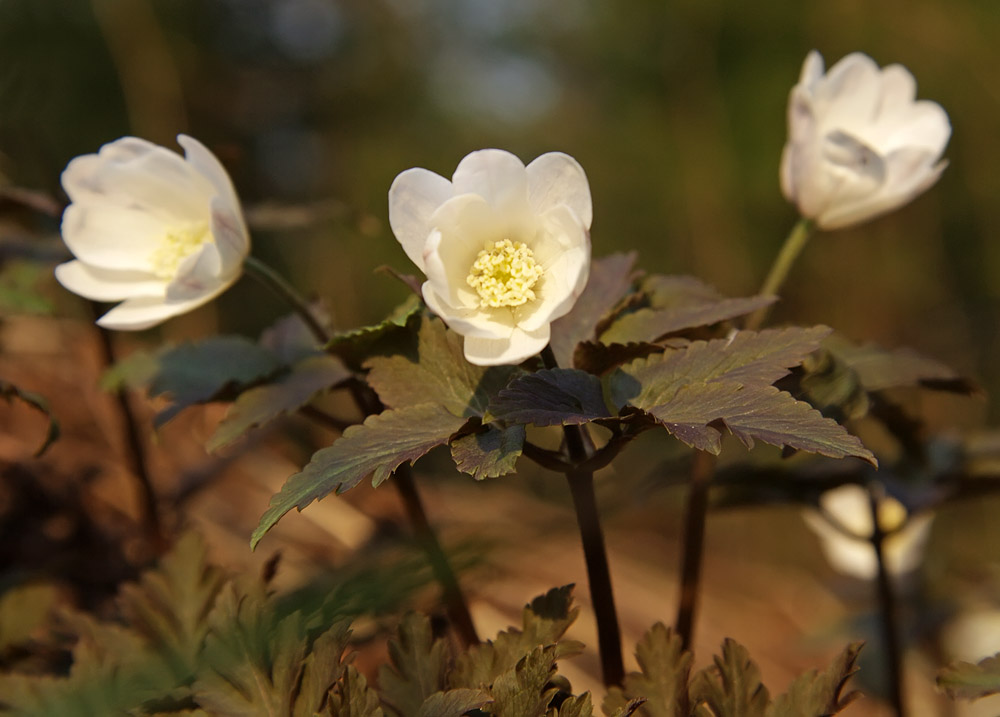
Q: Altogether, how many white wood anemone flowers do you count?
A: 4